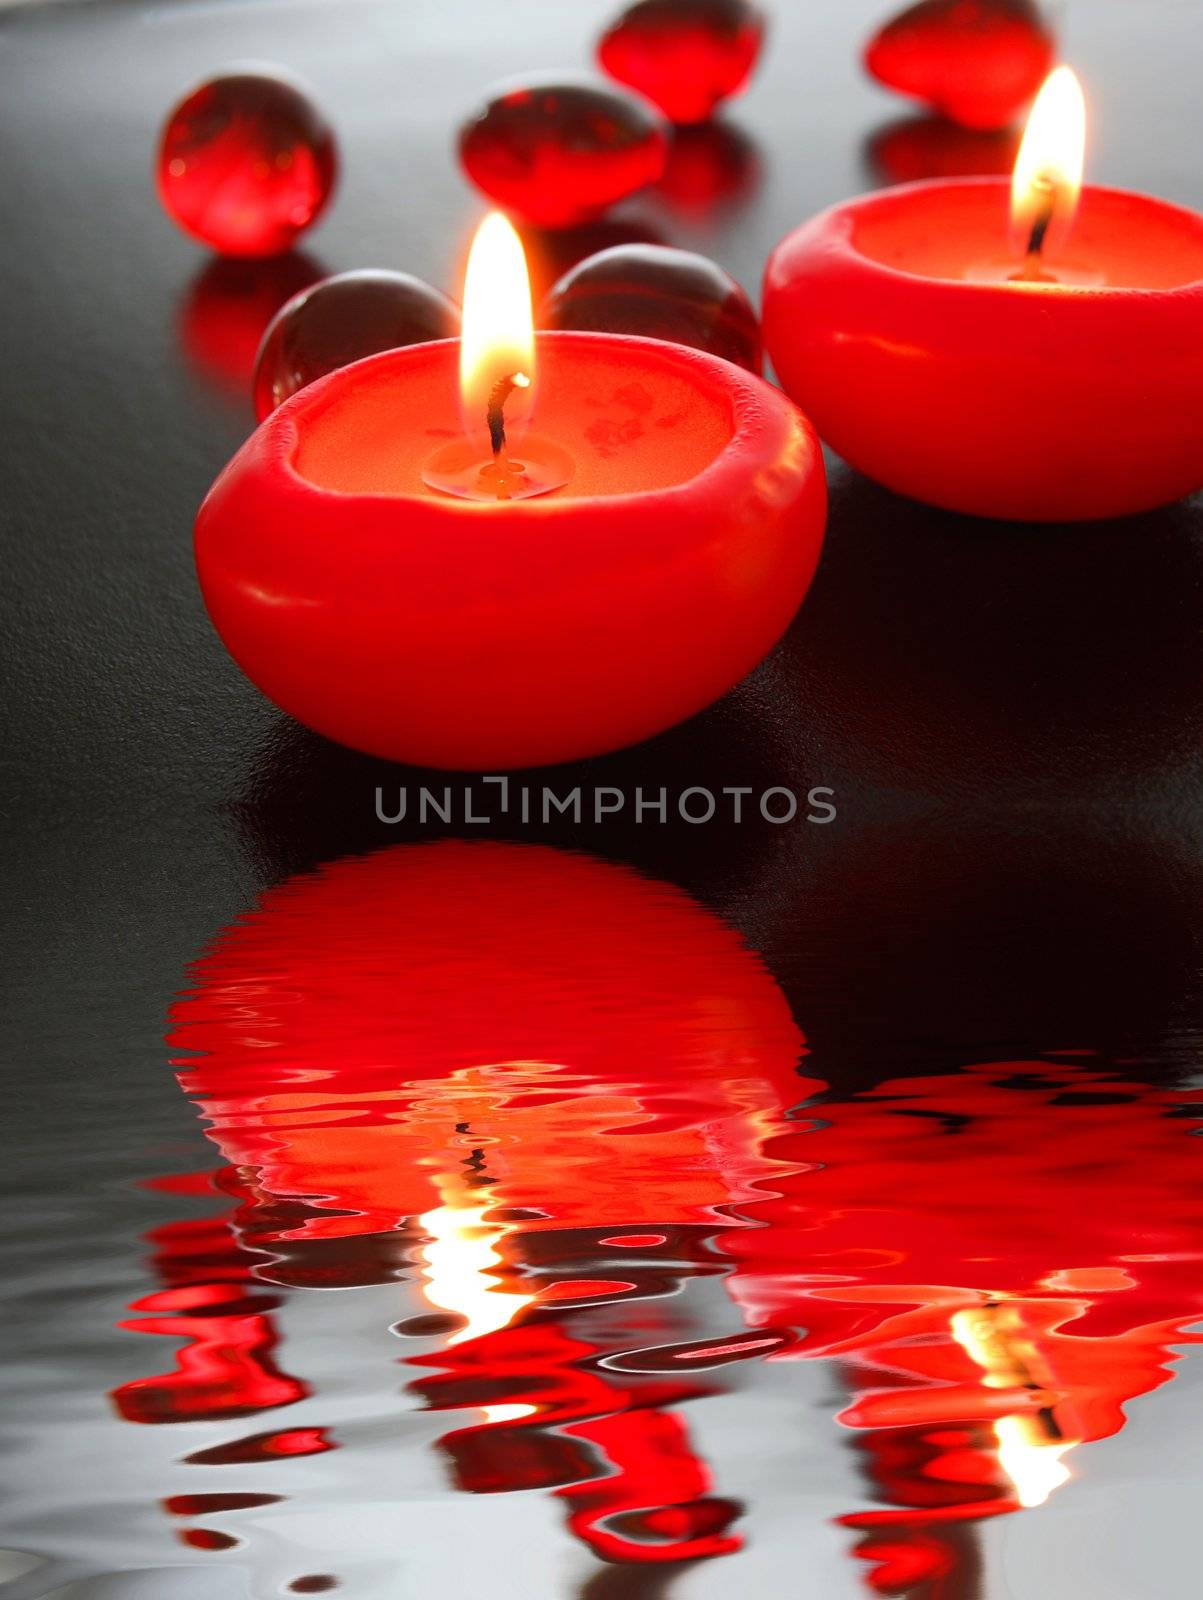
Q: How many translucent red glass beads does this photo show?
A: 6